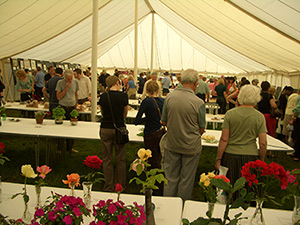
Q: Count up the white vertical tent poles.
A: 3